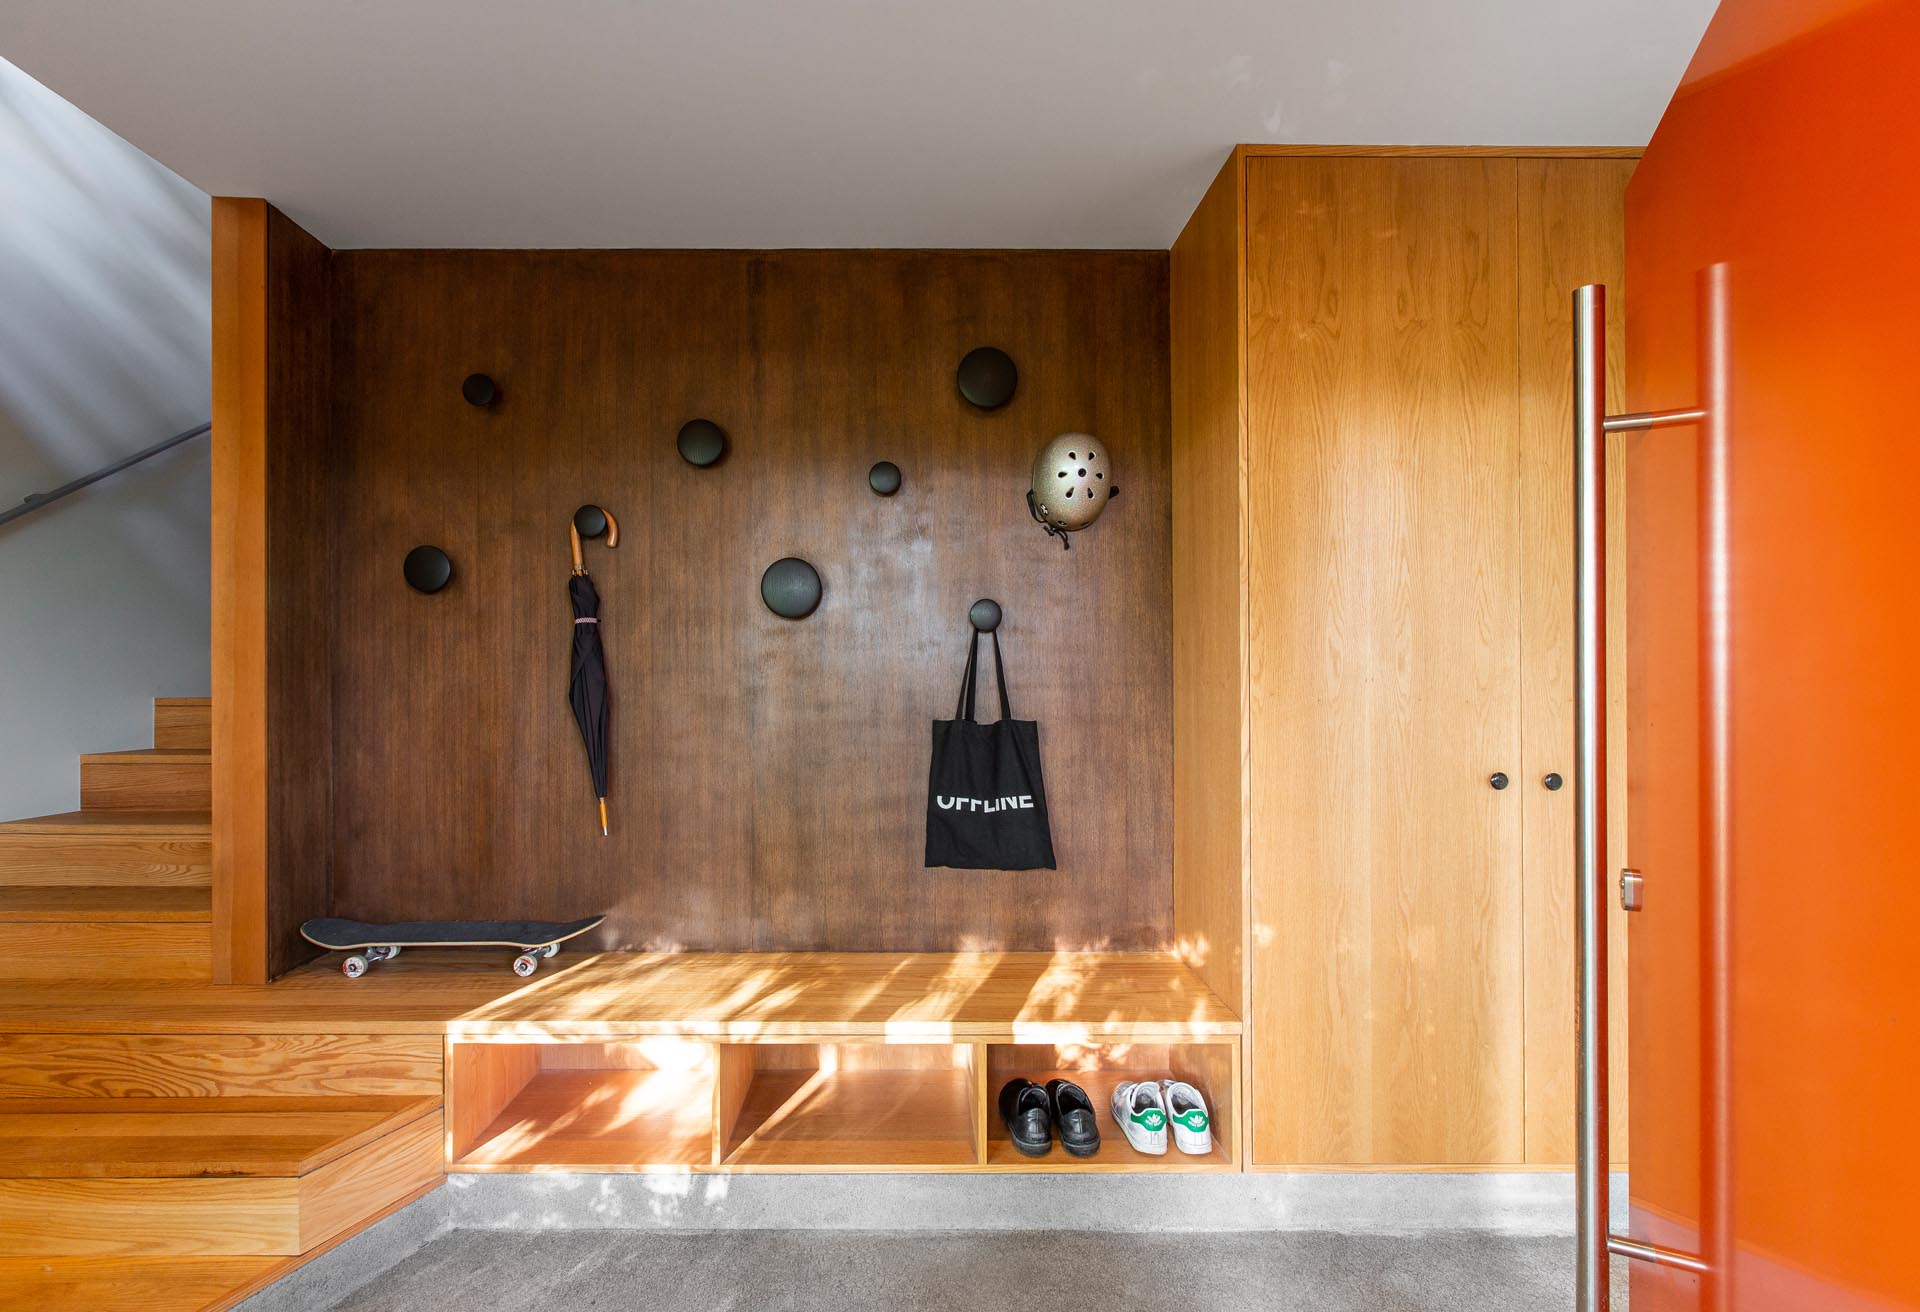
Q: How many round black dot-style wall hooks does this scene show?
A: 8